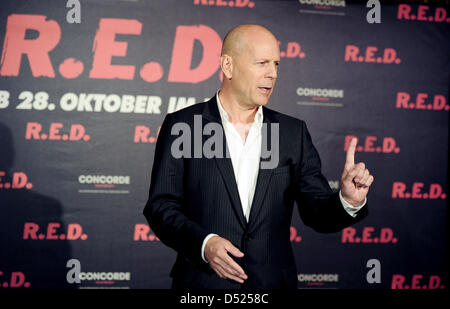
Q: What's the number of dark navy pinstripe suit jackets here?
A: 1